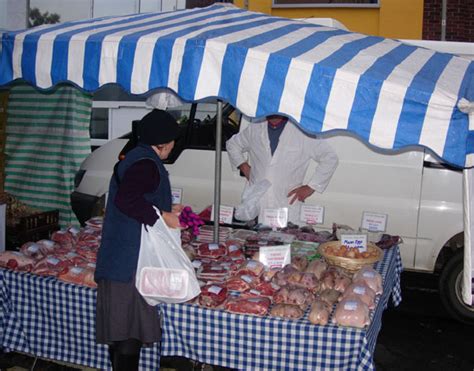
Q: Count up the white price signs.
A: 7